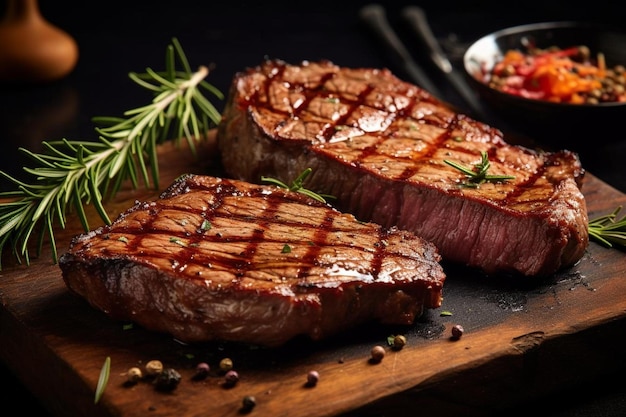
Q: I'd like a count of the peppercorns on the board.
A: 11